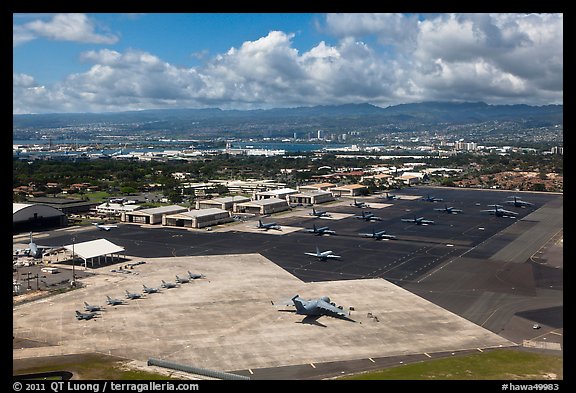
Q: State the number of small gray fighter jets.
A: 8